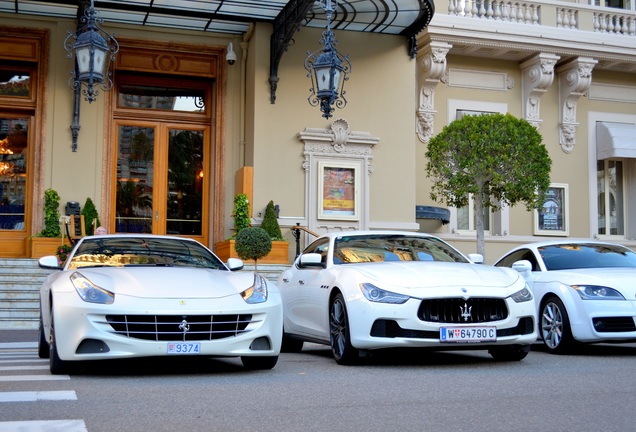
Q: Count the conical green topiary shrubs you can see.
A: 2